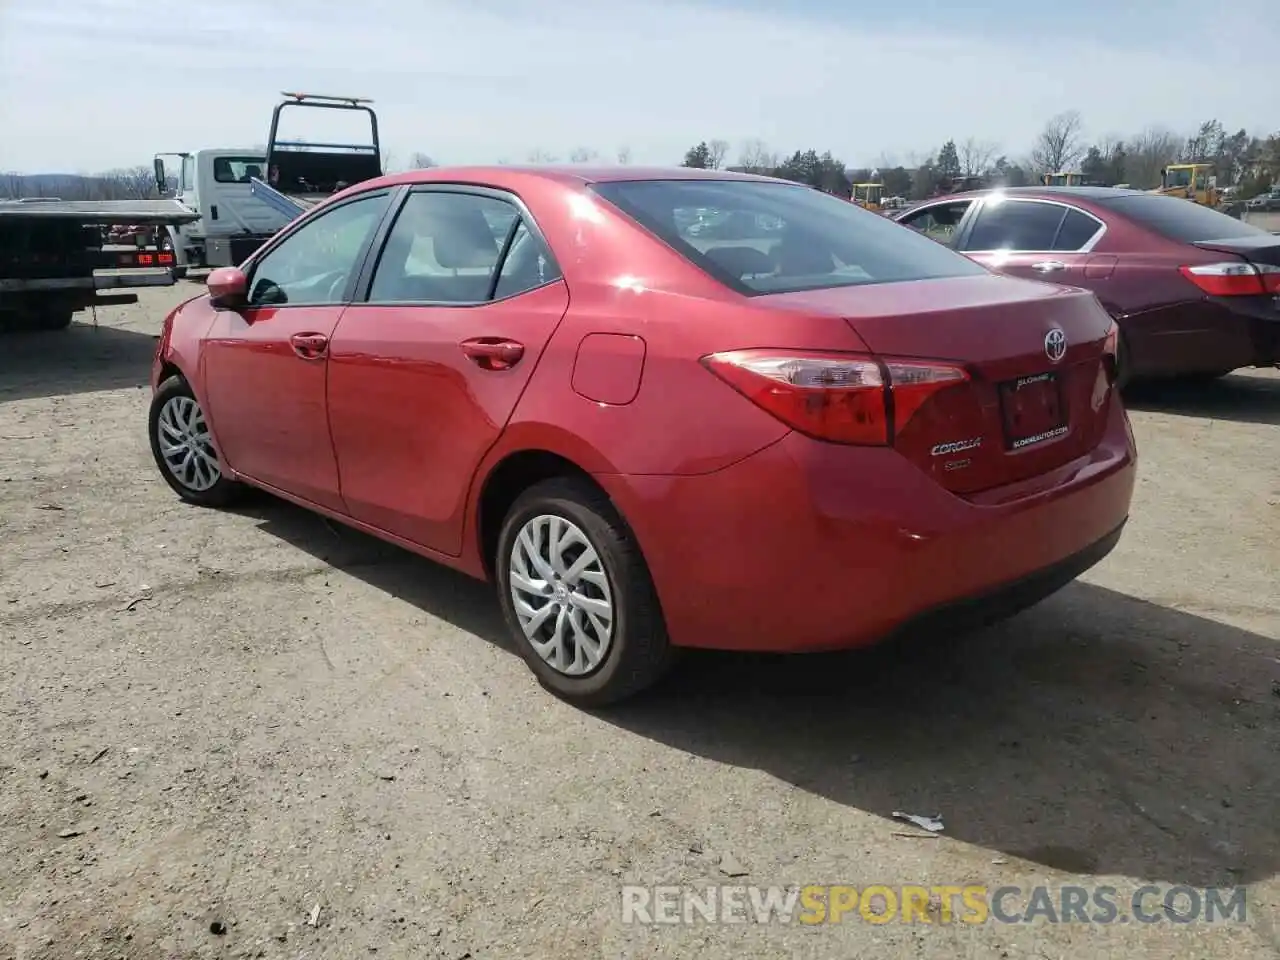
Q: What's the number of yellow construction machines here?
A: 3